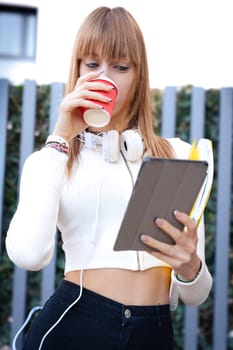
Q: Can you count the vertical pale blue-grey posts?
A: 6